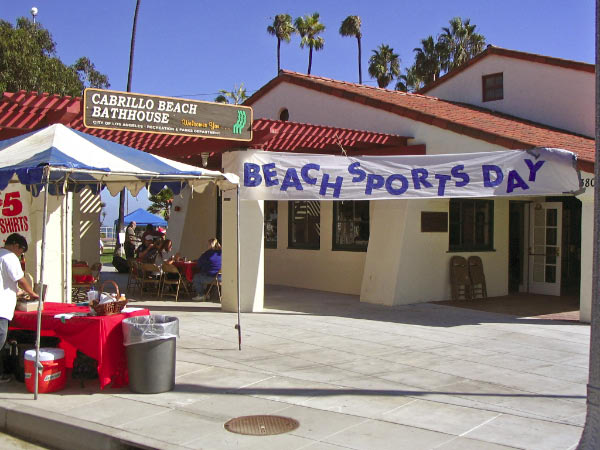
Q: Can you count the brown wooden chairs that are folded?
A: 2